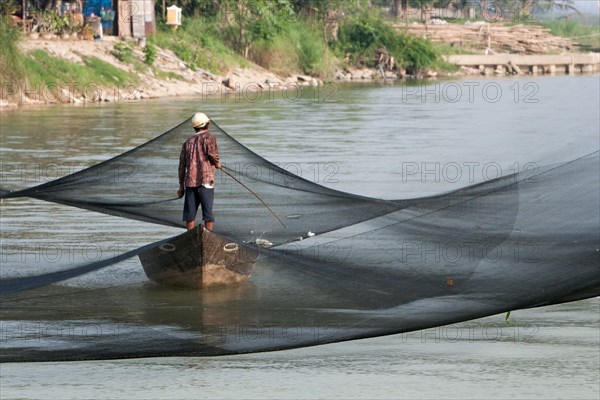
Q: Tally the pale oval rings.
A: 2